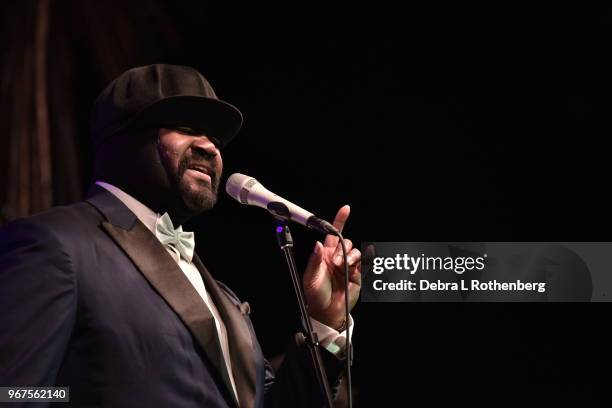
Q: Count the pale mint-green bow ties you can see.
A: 1